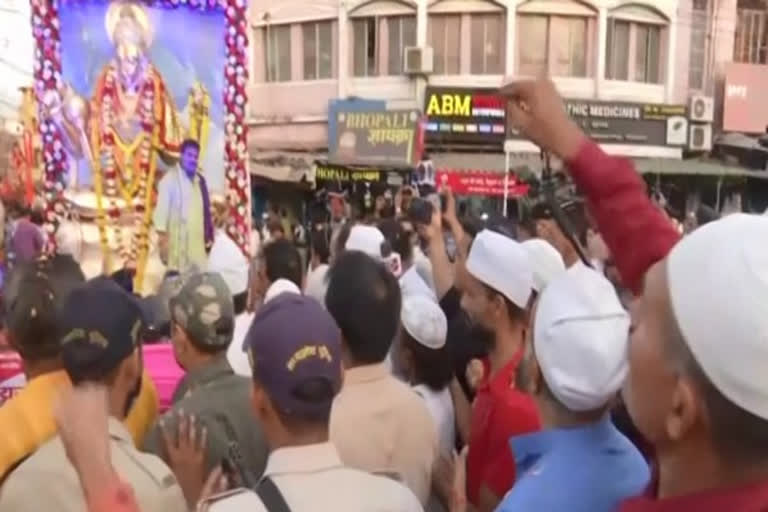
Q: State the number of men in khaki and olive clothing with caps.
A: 3